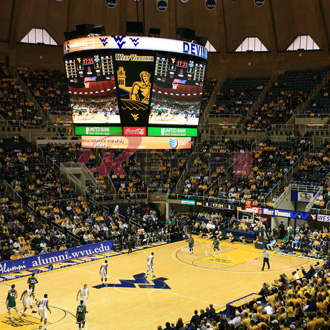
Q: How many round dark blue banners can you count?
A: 4